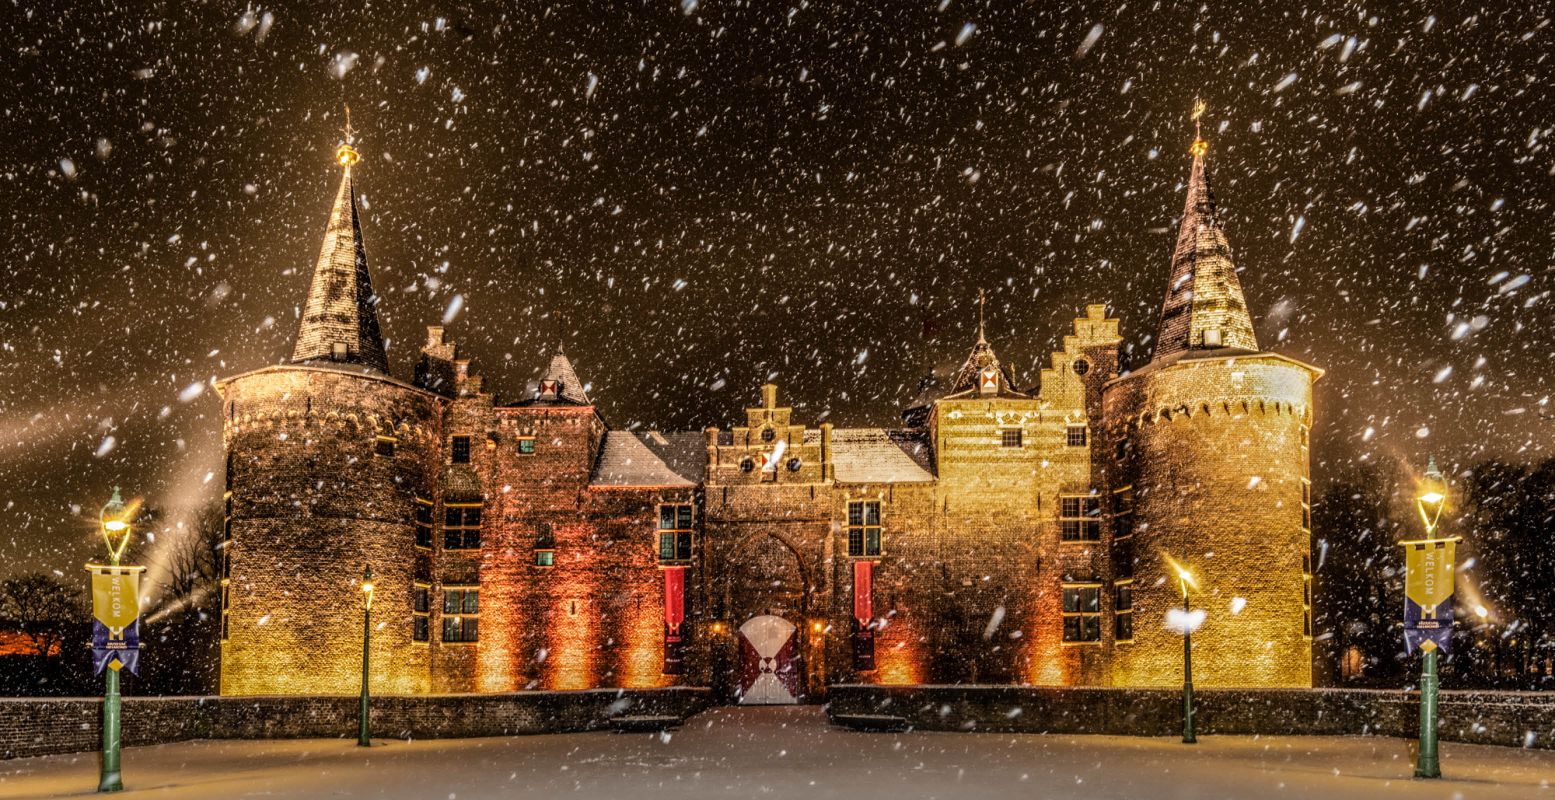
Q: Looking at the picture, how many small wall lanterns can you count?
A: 2